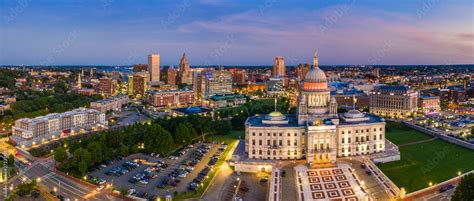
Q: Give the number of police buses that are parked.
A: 0